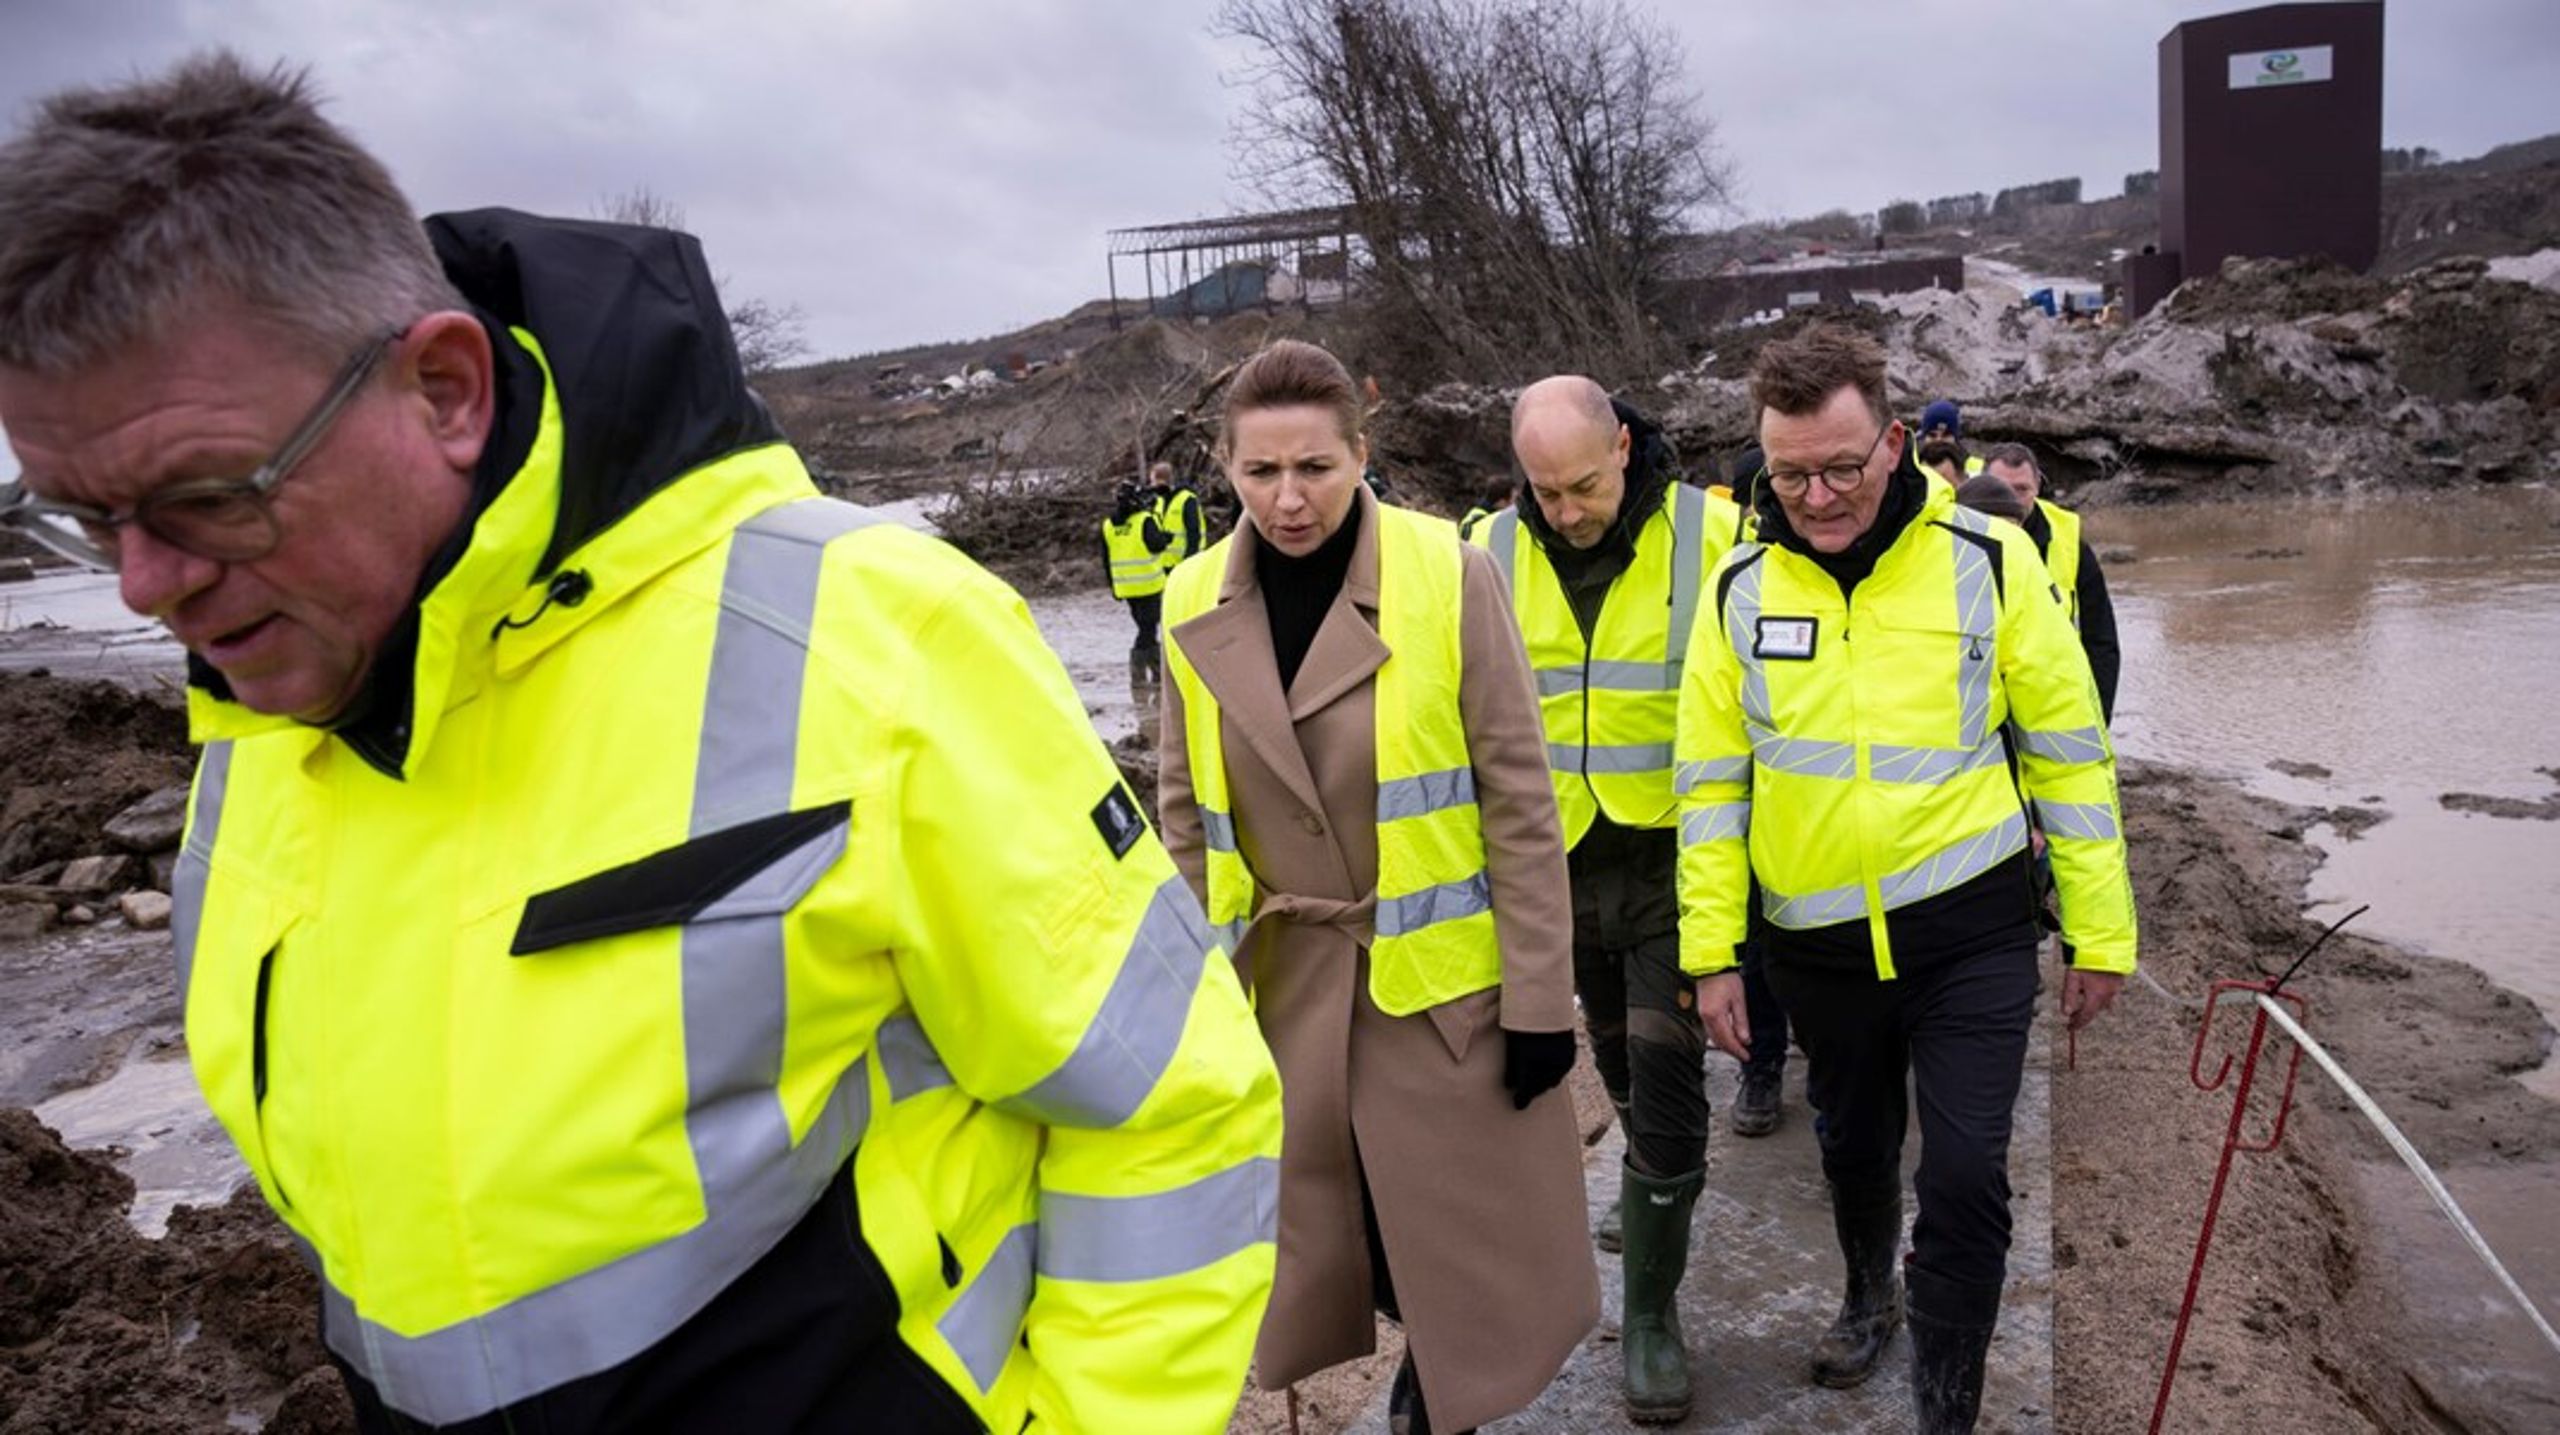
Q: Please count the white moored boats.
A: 0